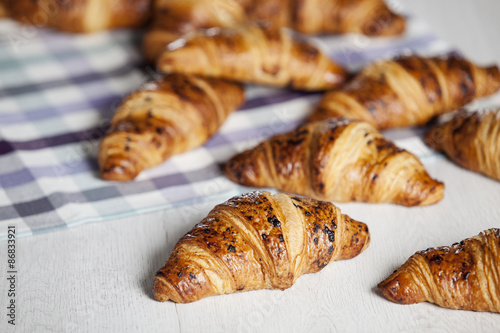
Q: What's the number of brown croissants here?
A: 10